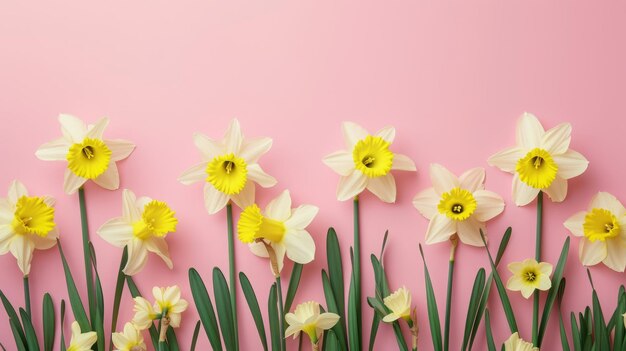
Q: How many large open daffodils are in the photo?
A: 9